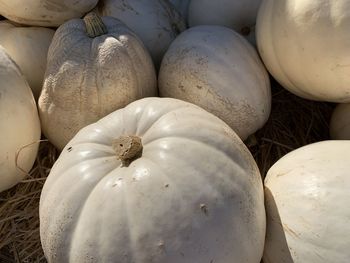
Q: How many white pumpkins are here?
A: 11